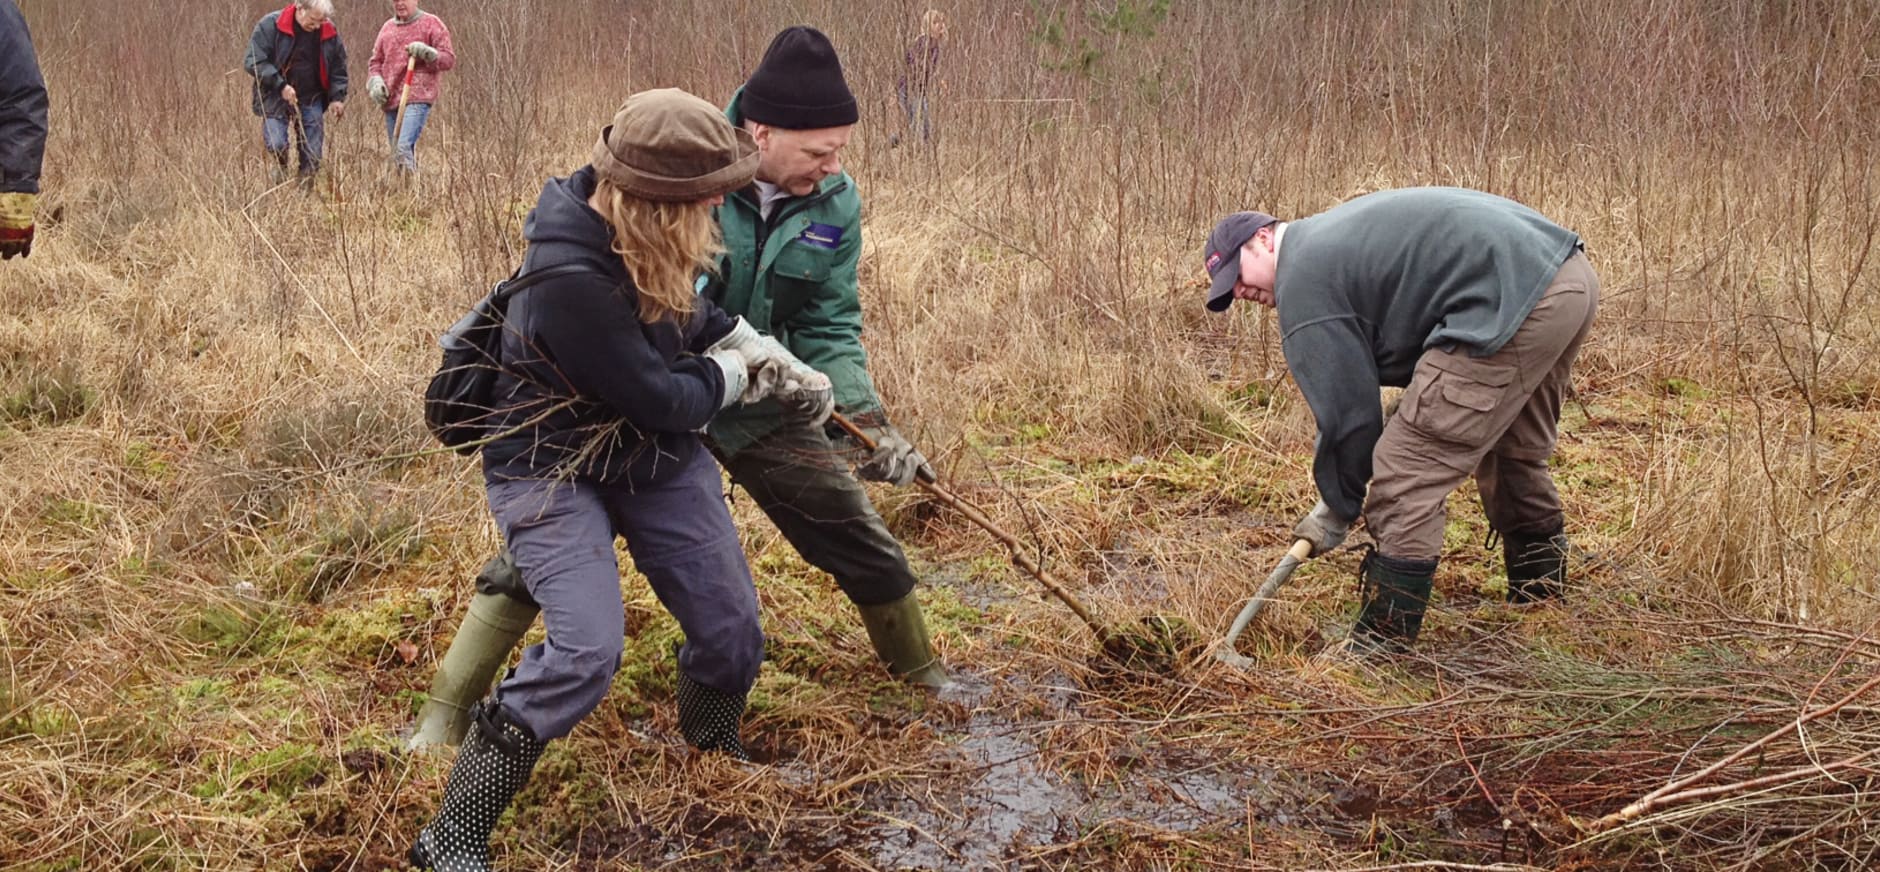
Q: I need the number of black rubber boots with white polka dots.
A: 2